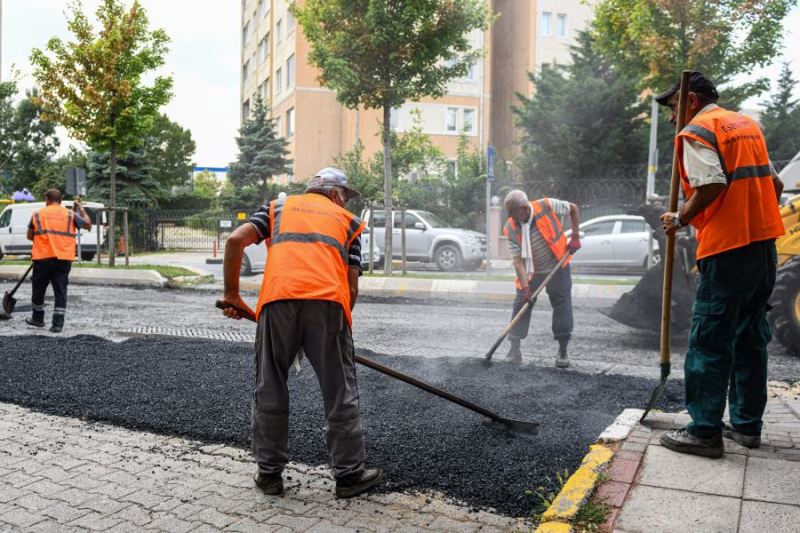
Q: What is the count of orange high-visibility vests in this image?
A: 4